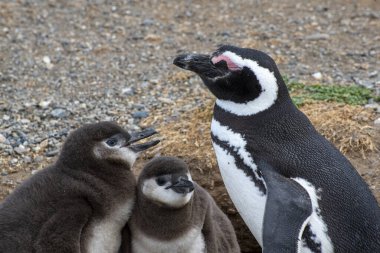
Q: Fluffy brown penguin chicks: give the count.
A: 2